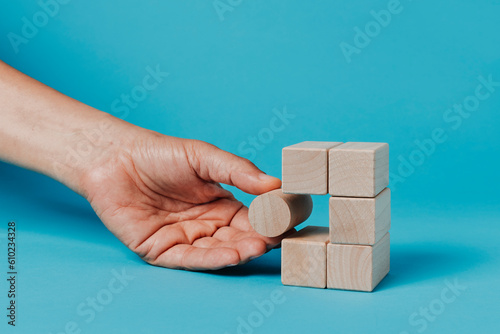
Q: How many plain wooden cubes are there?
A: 5